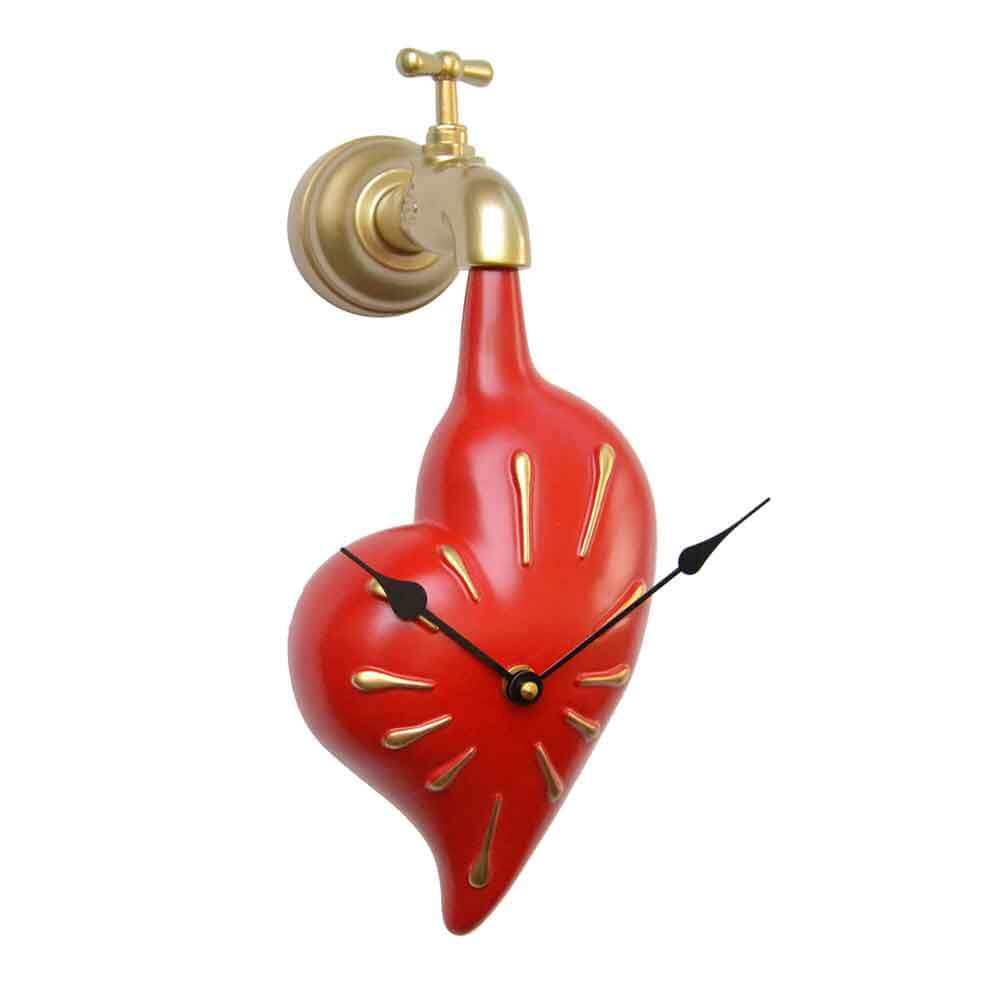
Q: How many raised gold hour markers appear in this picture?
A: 12